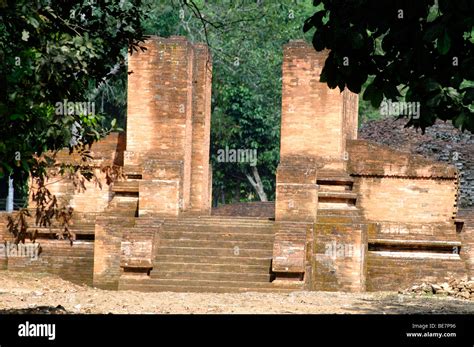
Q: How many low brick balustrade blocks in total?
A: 2